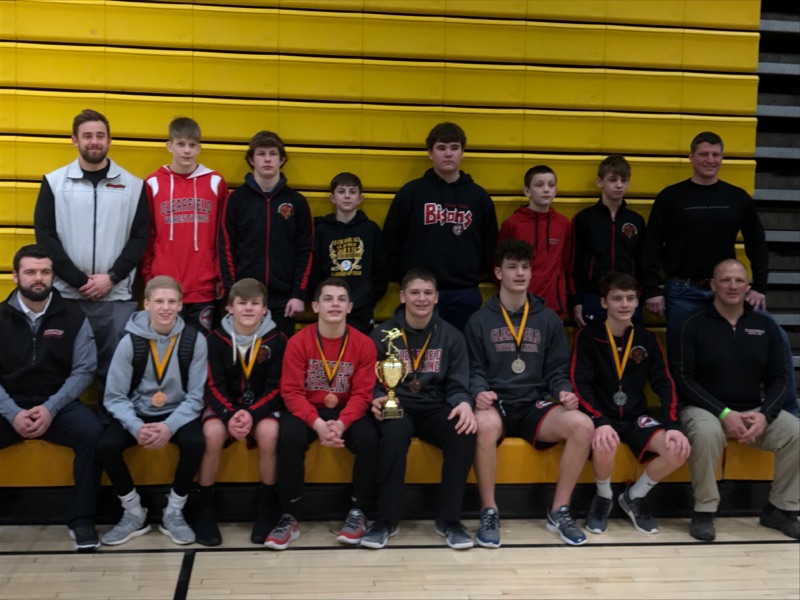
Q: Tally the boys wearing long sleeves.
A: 12